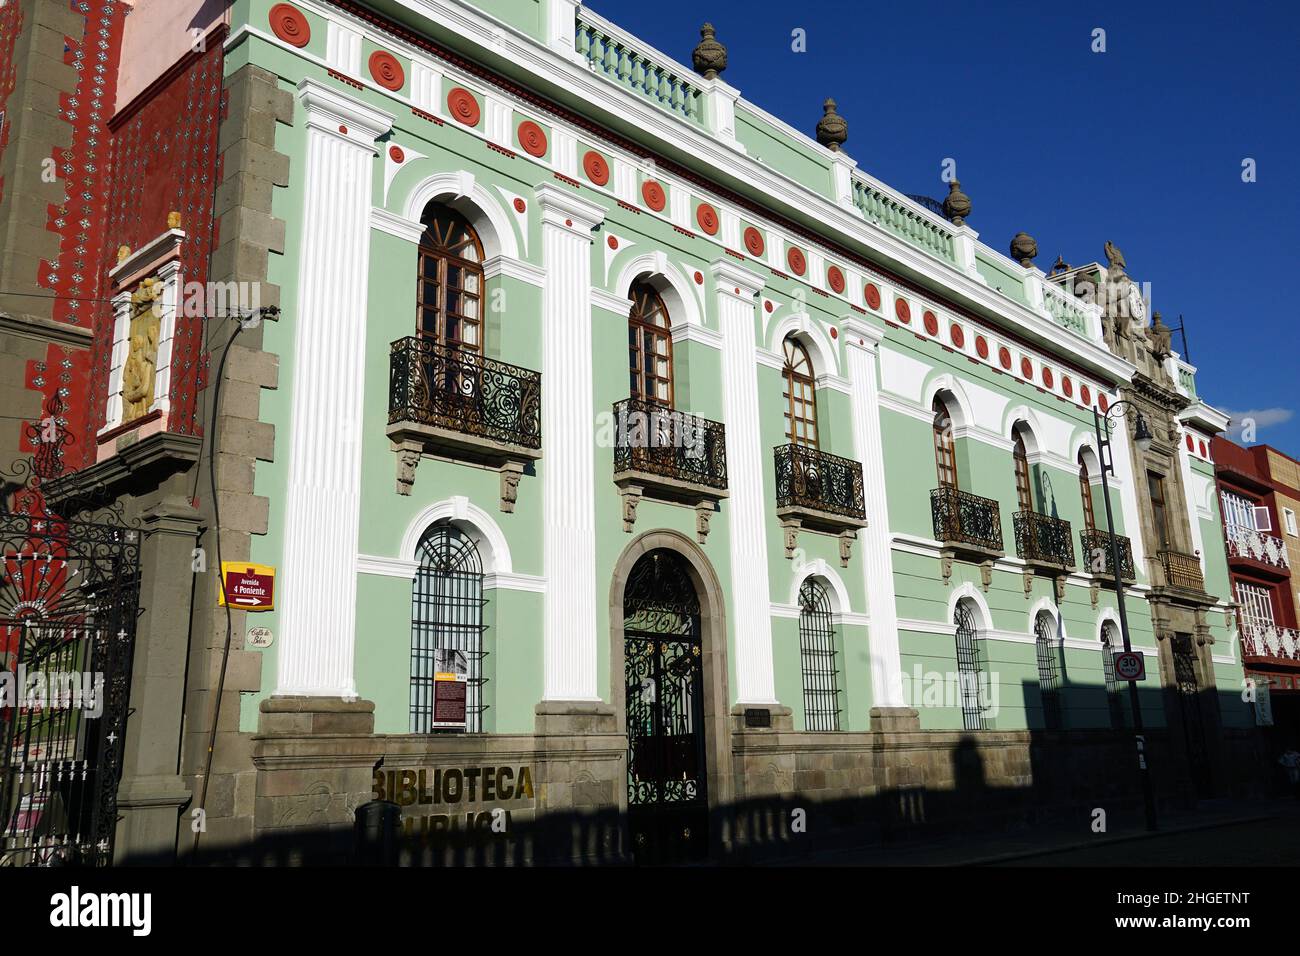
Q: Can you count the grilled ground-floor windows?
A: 5